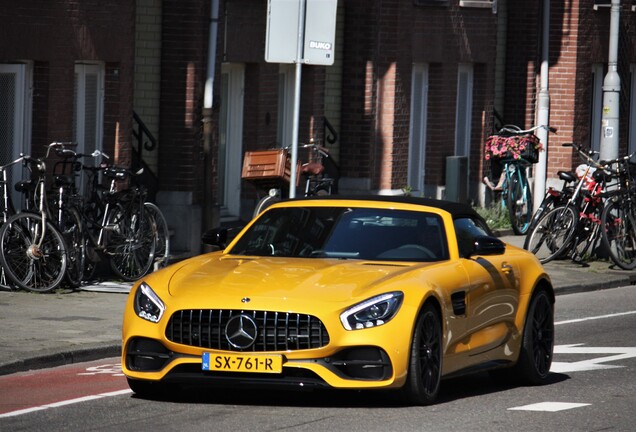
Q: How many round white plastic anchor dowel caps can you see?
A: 0